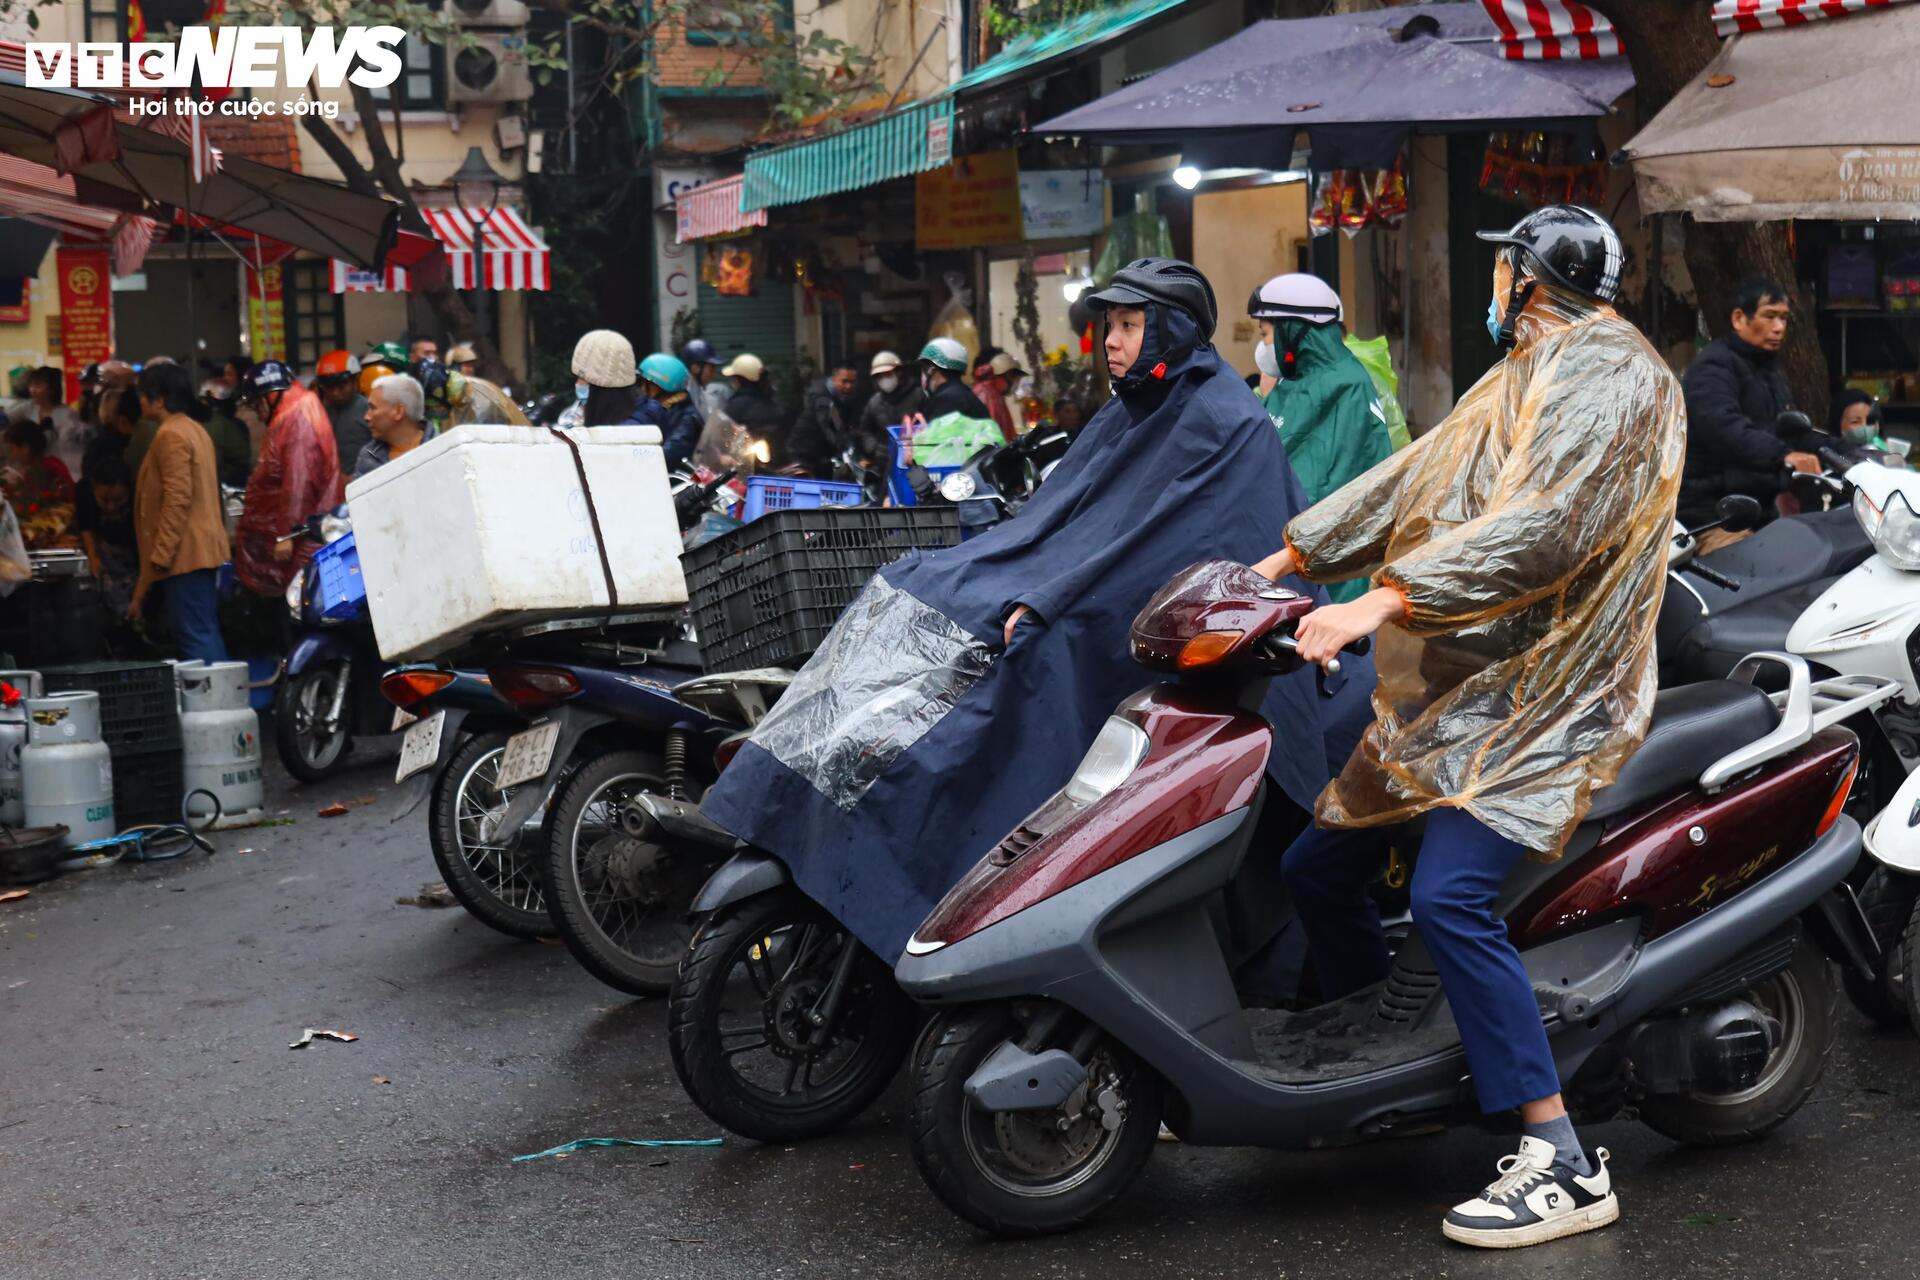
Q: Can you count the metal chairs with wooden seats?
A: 0